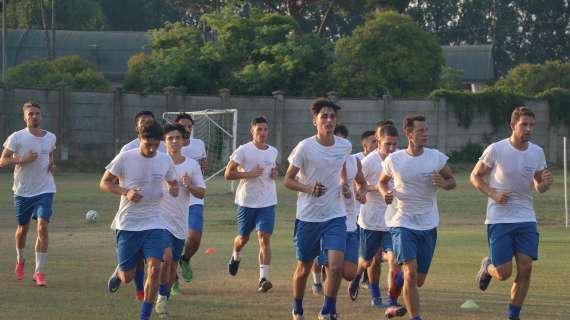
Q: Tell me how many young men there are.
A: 13